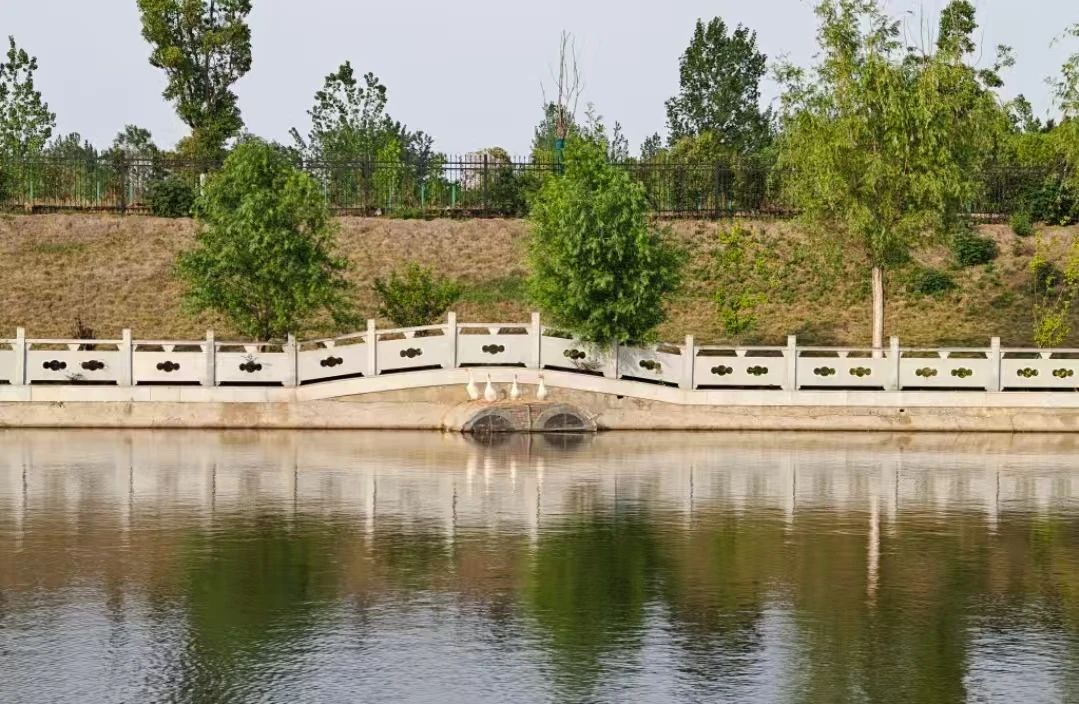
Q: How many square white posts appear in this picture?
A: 12